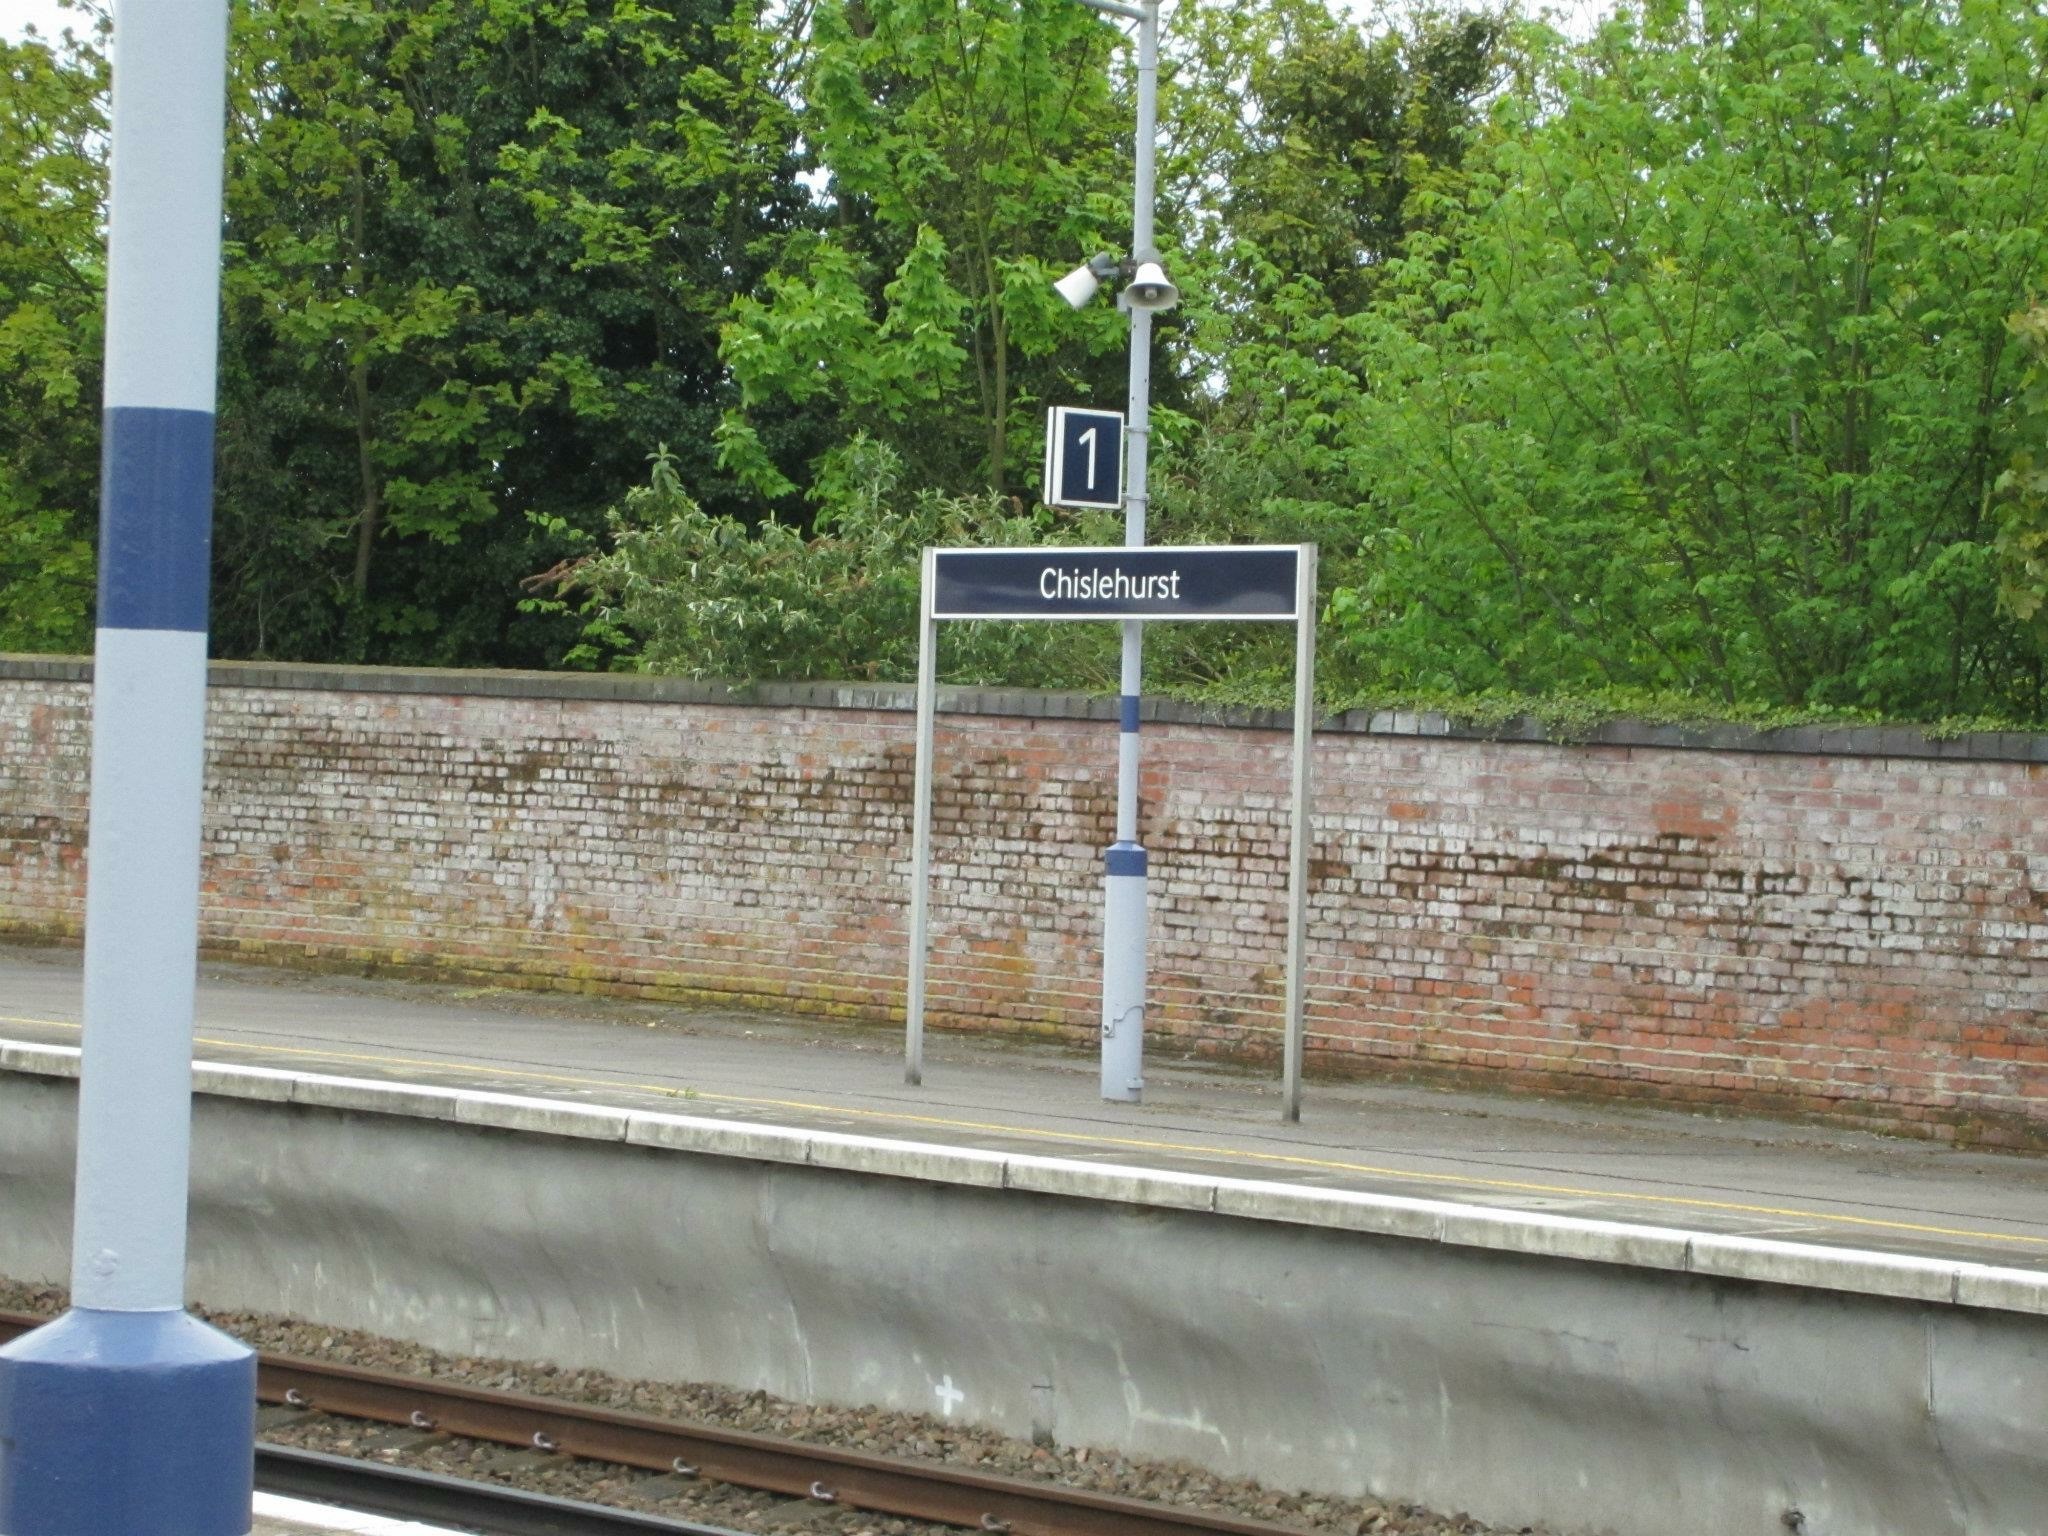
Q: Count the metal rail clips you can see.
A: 6